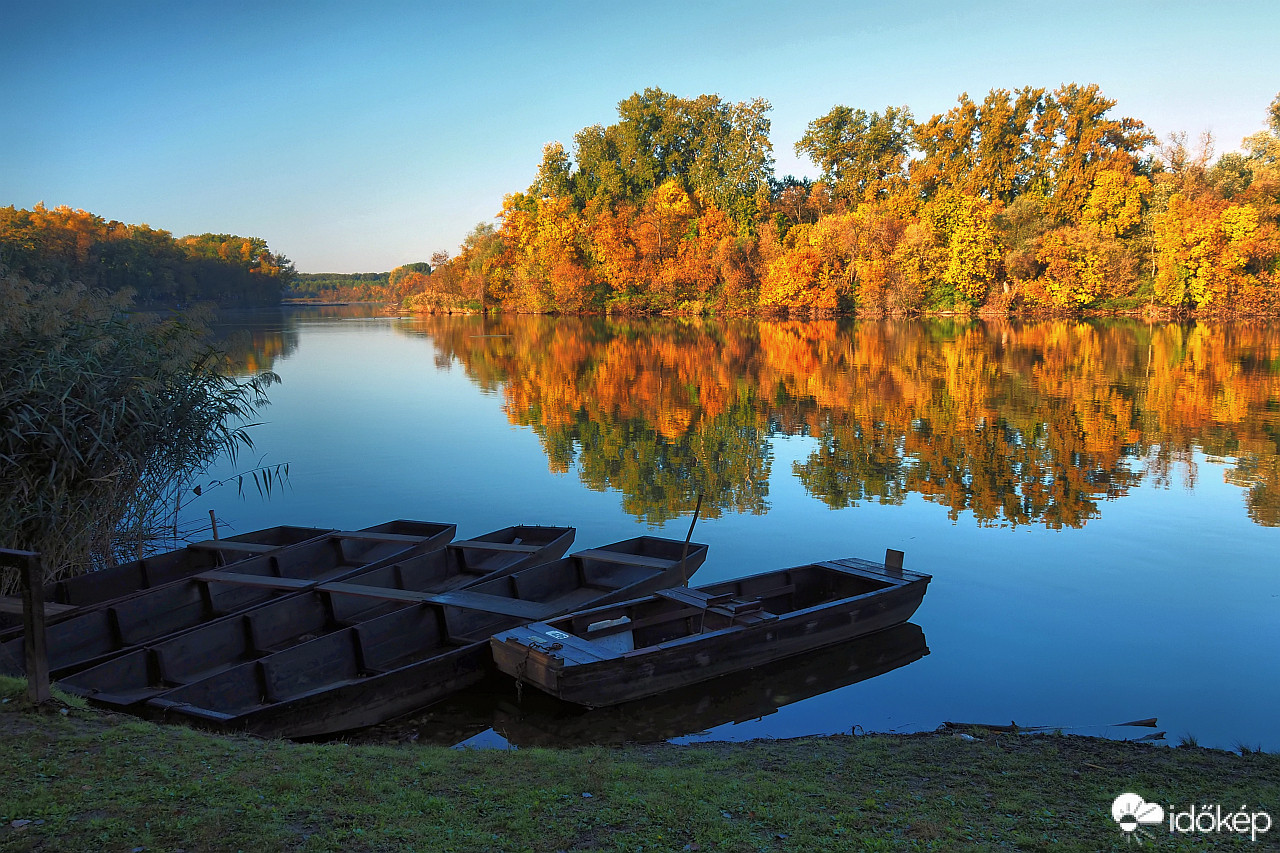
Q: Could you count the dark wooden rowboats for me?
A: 5